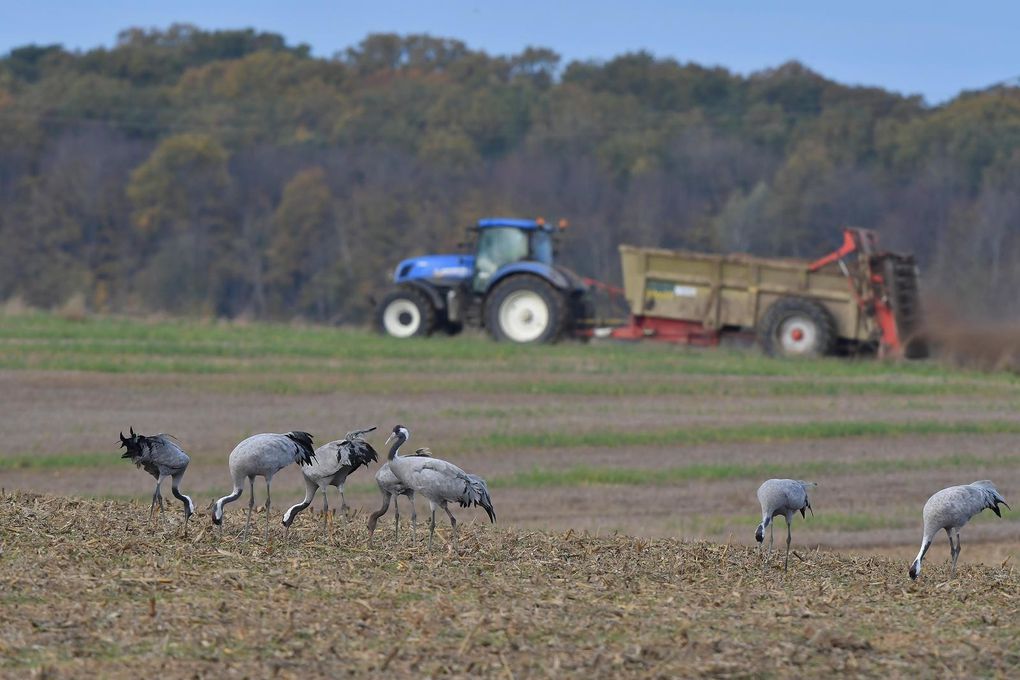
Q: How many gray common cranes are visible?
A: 7